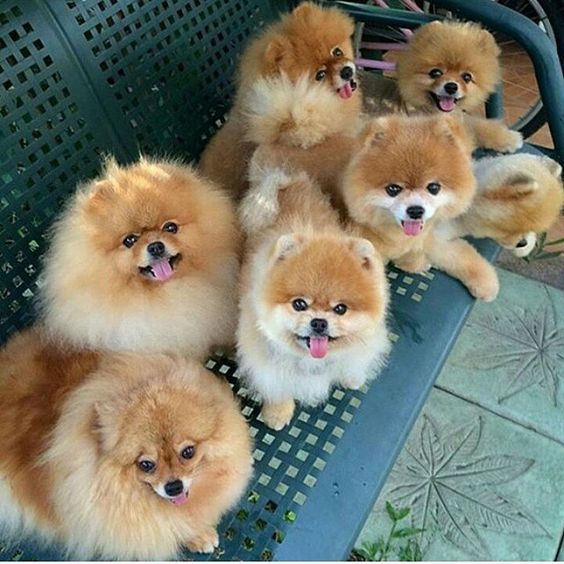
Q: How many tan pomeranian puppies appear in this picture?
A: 7